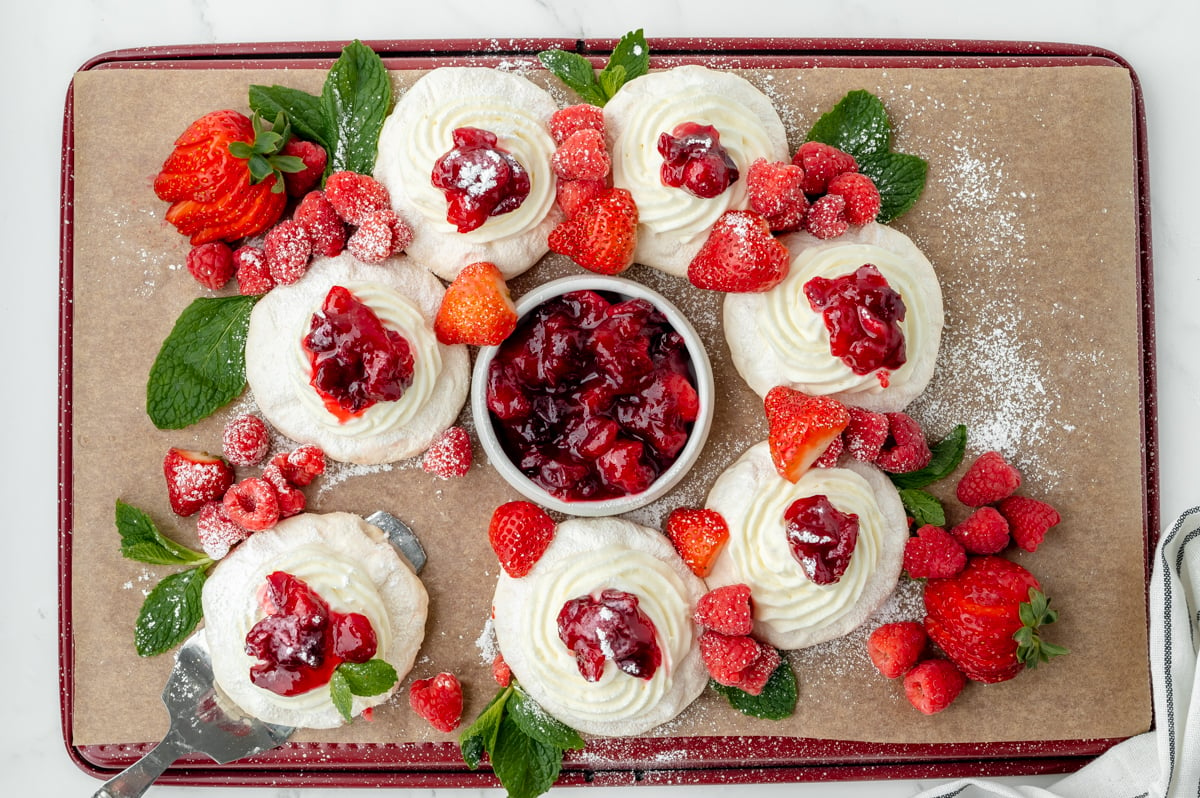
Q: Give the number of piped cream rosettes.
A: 7